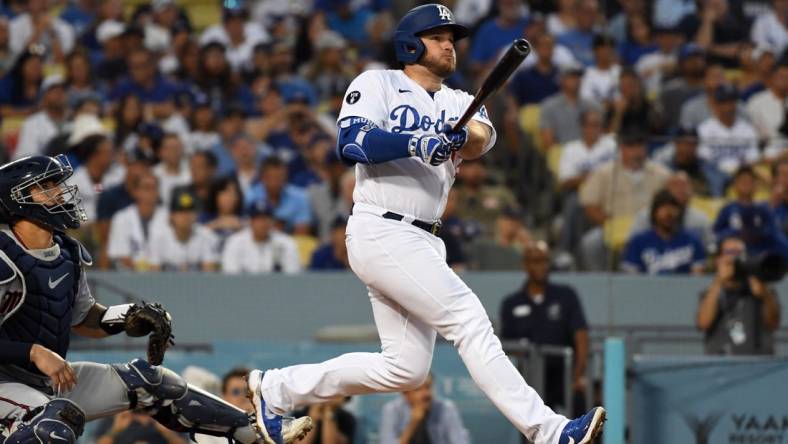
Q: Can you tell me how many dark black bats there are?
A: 1